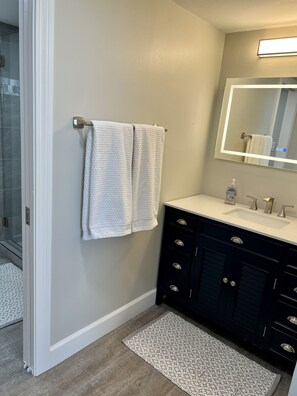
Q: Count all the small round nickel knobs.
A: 2